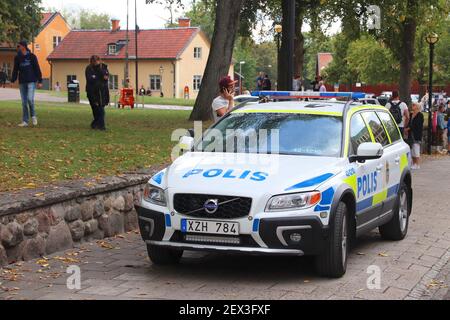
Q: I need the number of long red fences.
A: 1